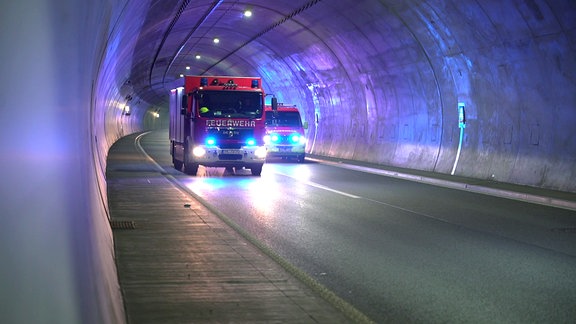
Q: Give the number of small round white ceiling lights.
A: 5